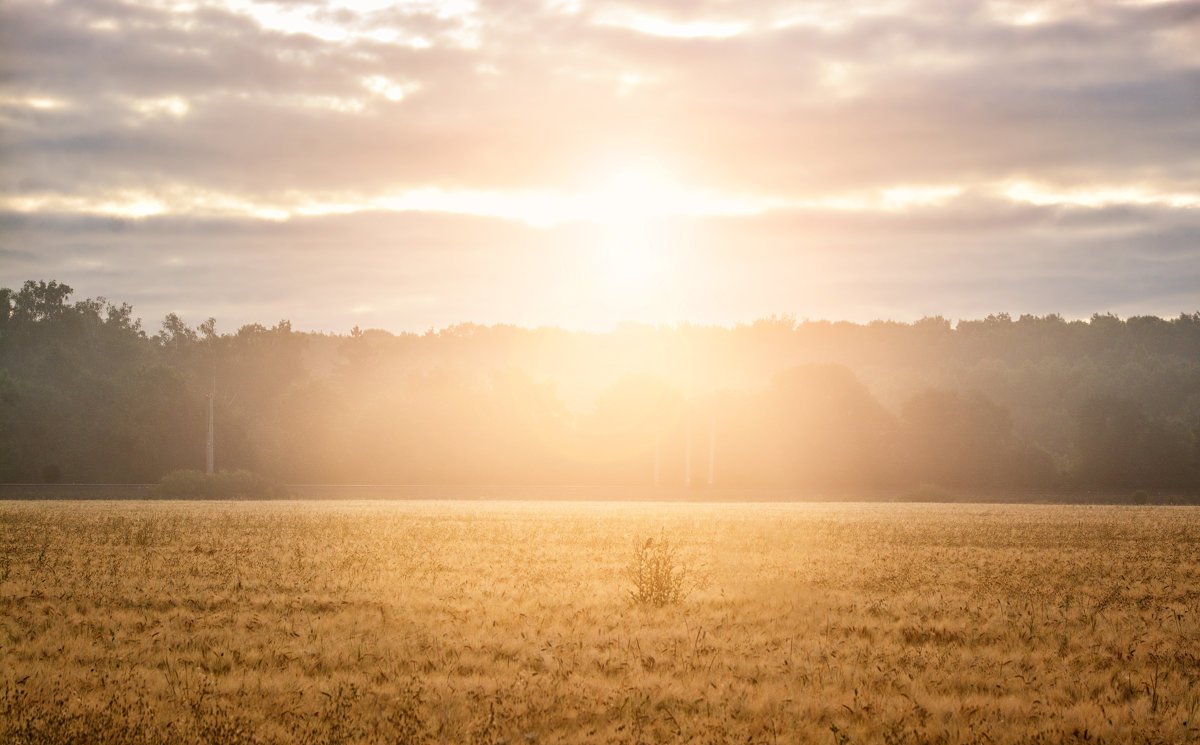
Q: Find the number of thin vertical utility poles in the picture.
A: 4